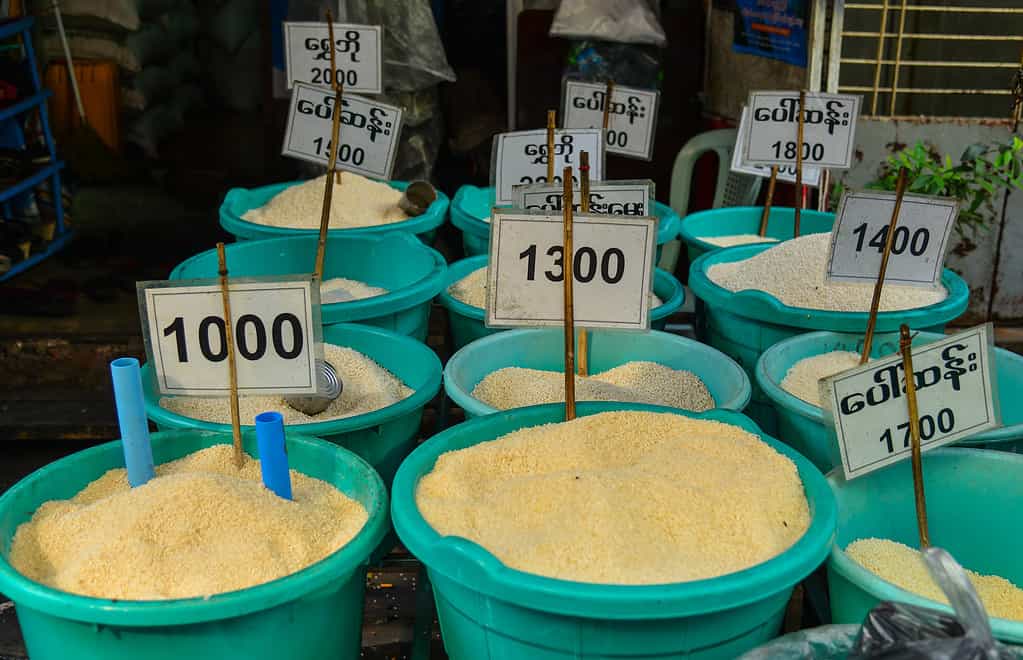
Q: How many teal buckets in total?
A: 12